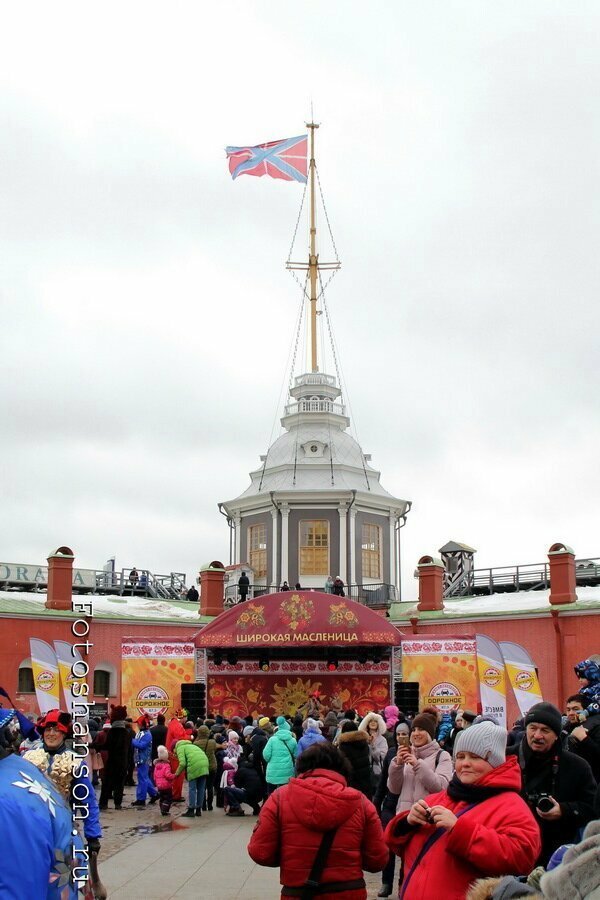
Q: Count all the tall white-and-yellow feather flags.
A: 4